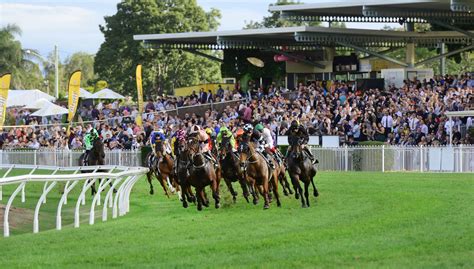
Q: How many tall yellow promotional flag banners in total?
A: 3